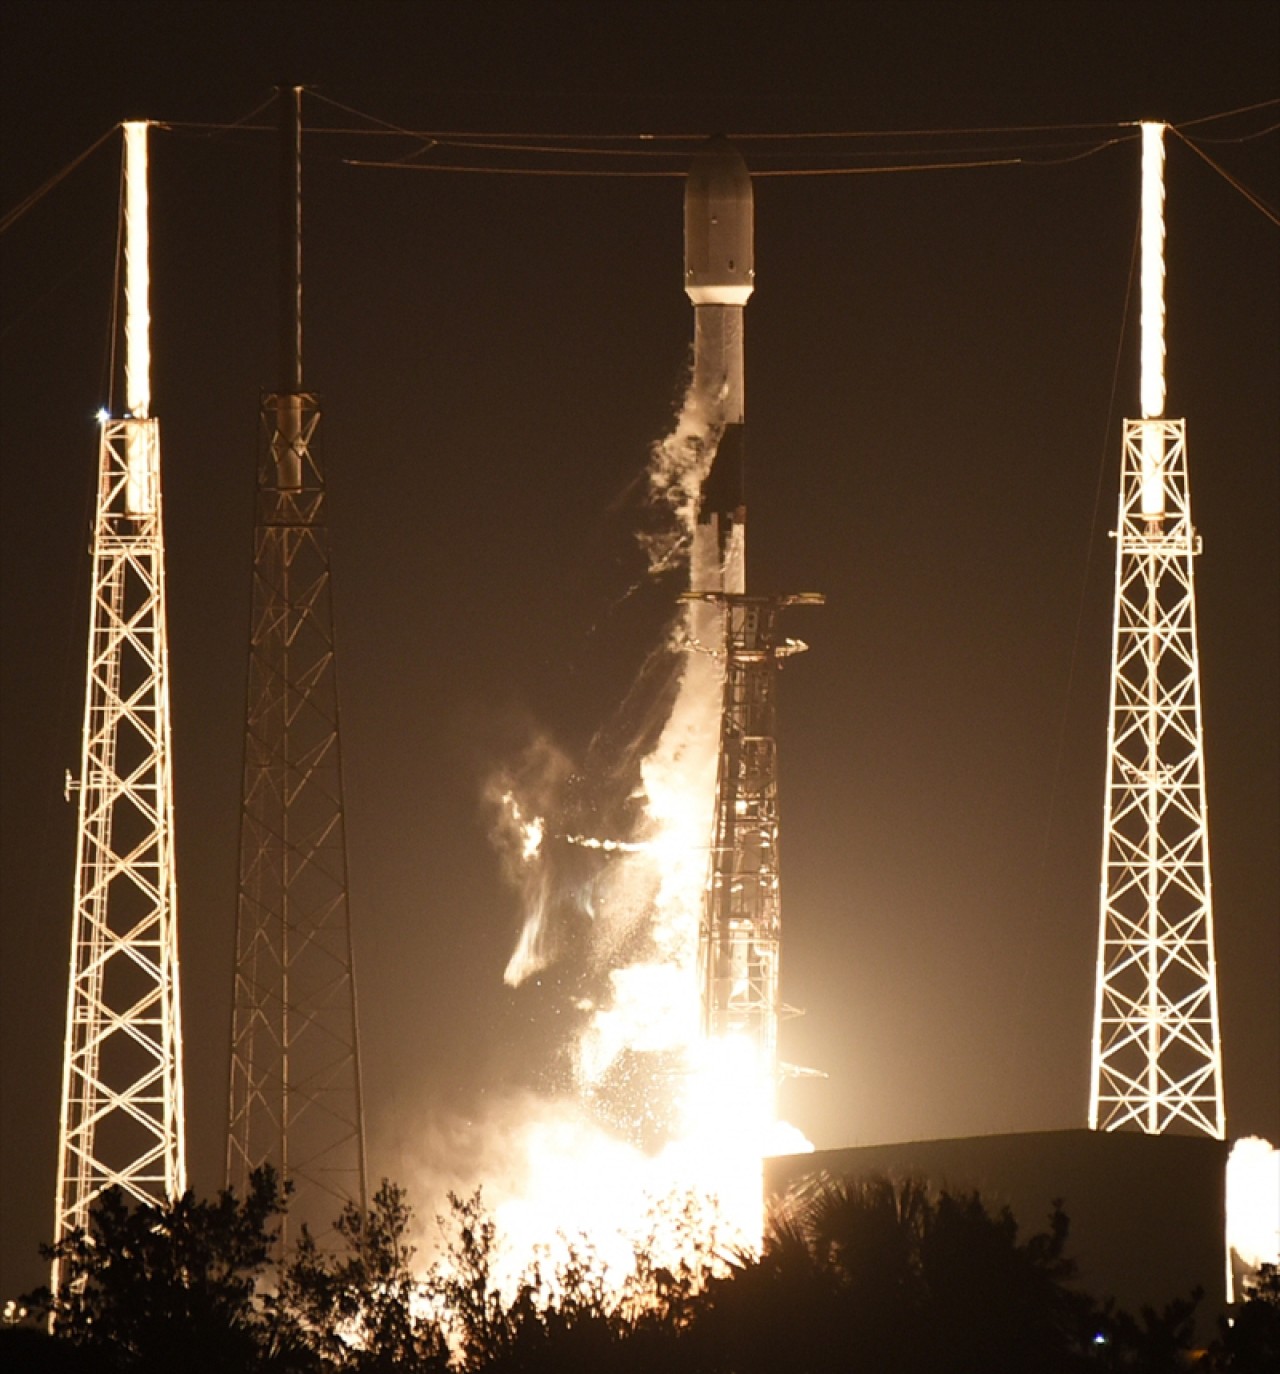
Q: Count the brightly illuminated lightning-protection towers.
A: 2